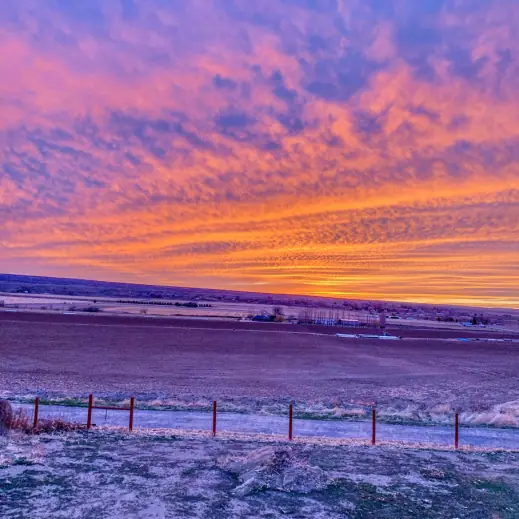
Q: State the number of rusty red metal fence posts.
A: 7